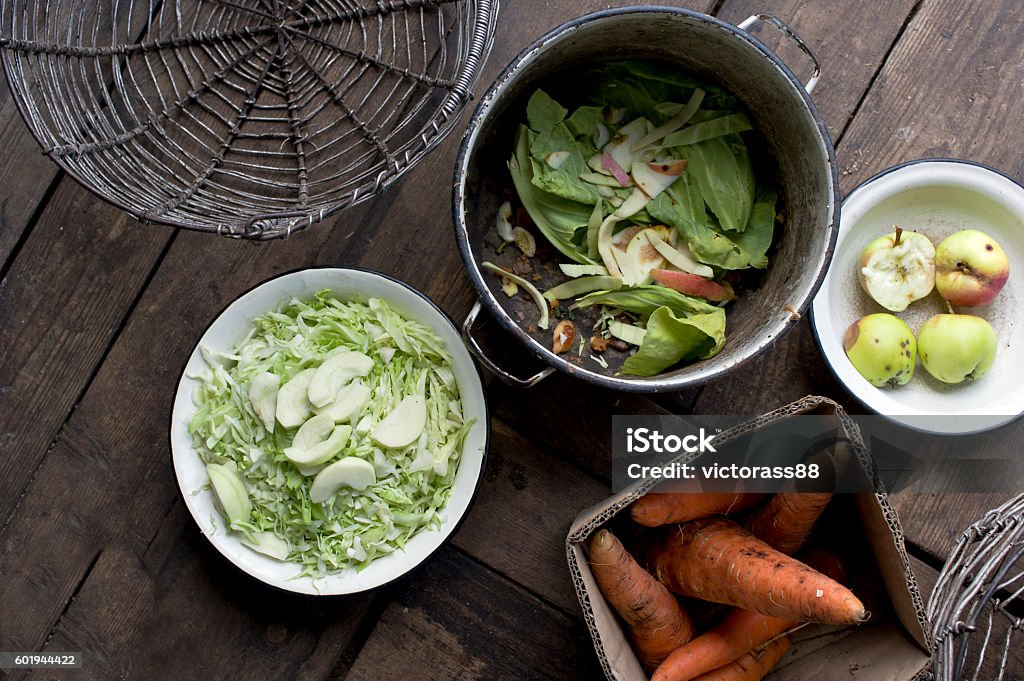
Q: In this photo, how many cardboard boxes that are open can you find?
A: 1